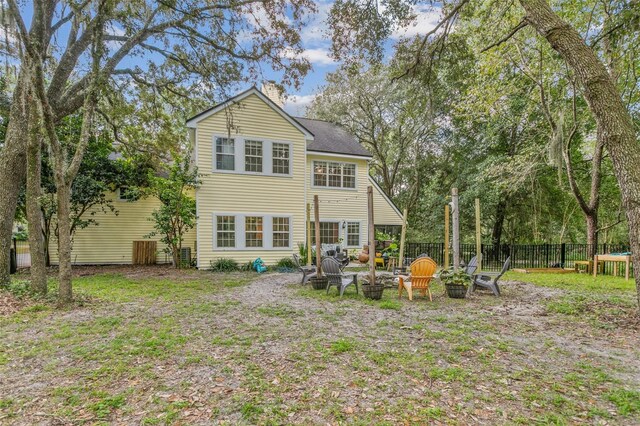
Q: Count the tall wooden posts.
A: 7